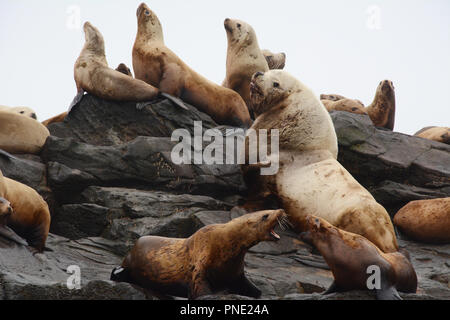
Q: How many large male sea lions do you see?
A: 1